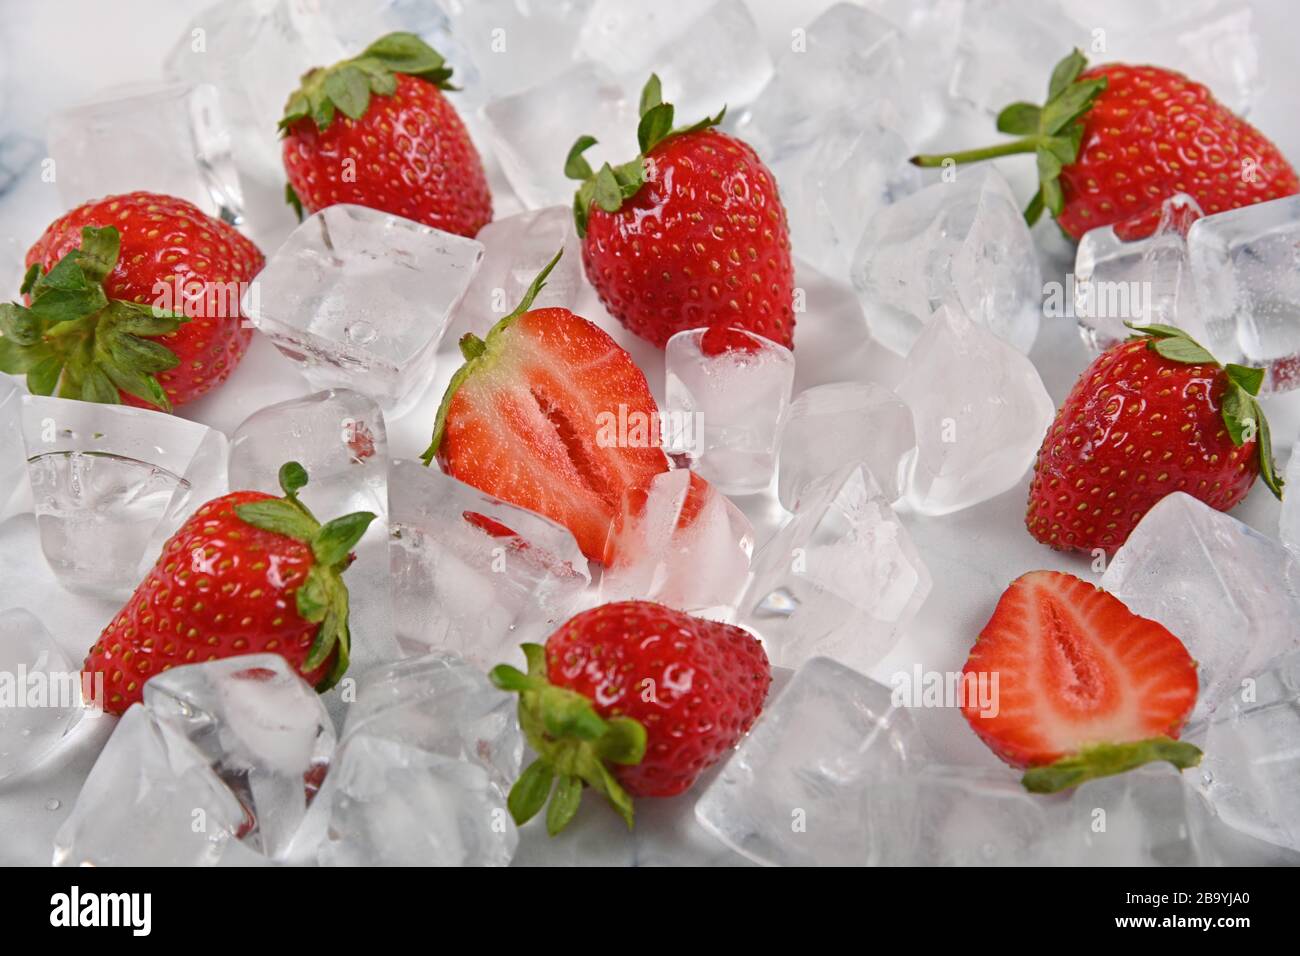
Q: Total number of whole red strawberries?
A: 7